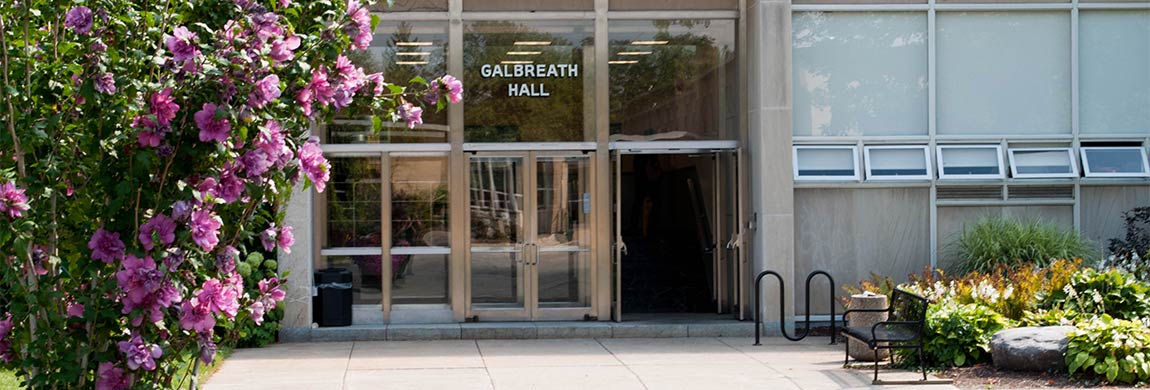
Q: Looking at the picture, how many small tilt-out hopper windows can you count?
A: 5